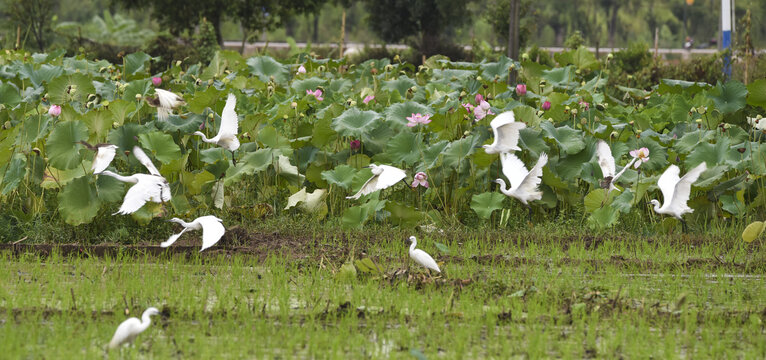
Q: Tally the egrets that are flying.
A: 10